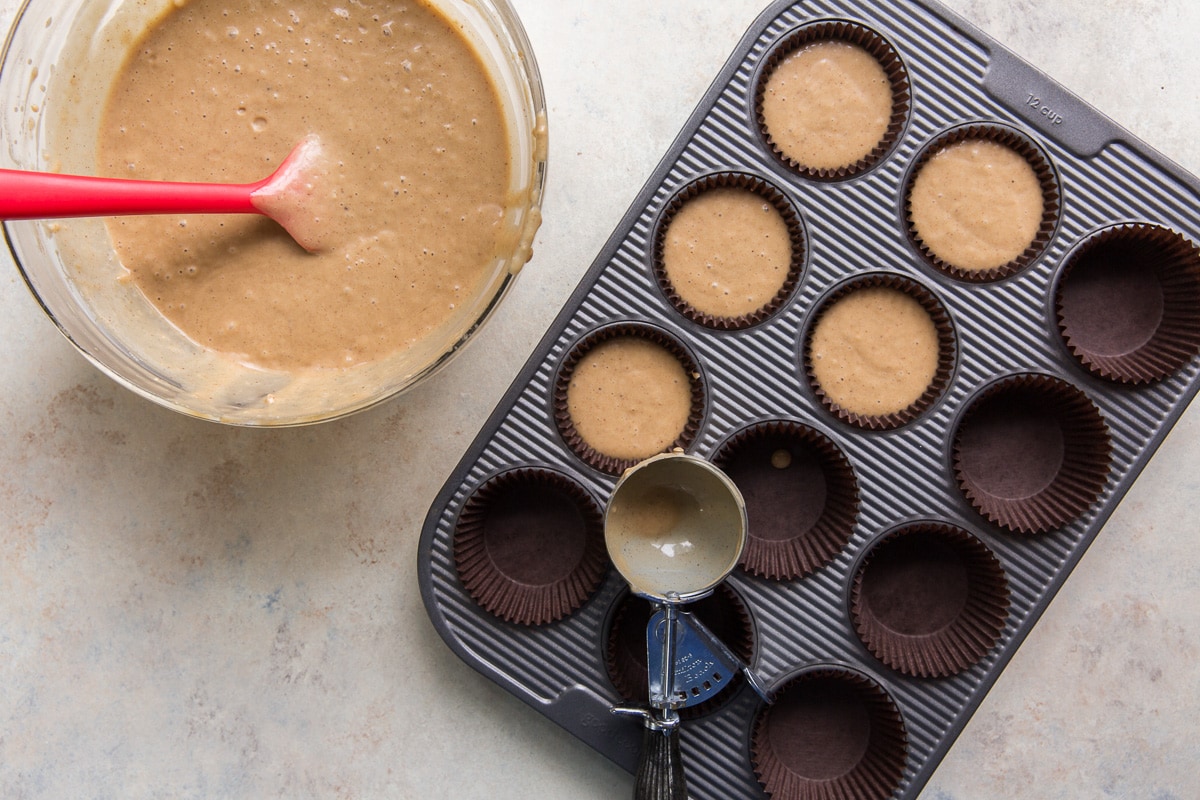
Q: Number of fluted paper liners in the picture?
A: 12